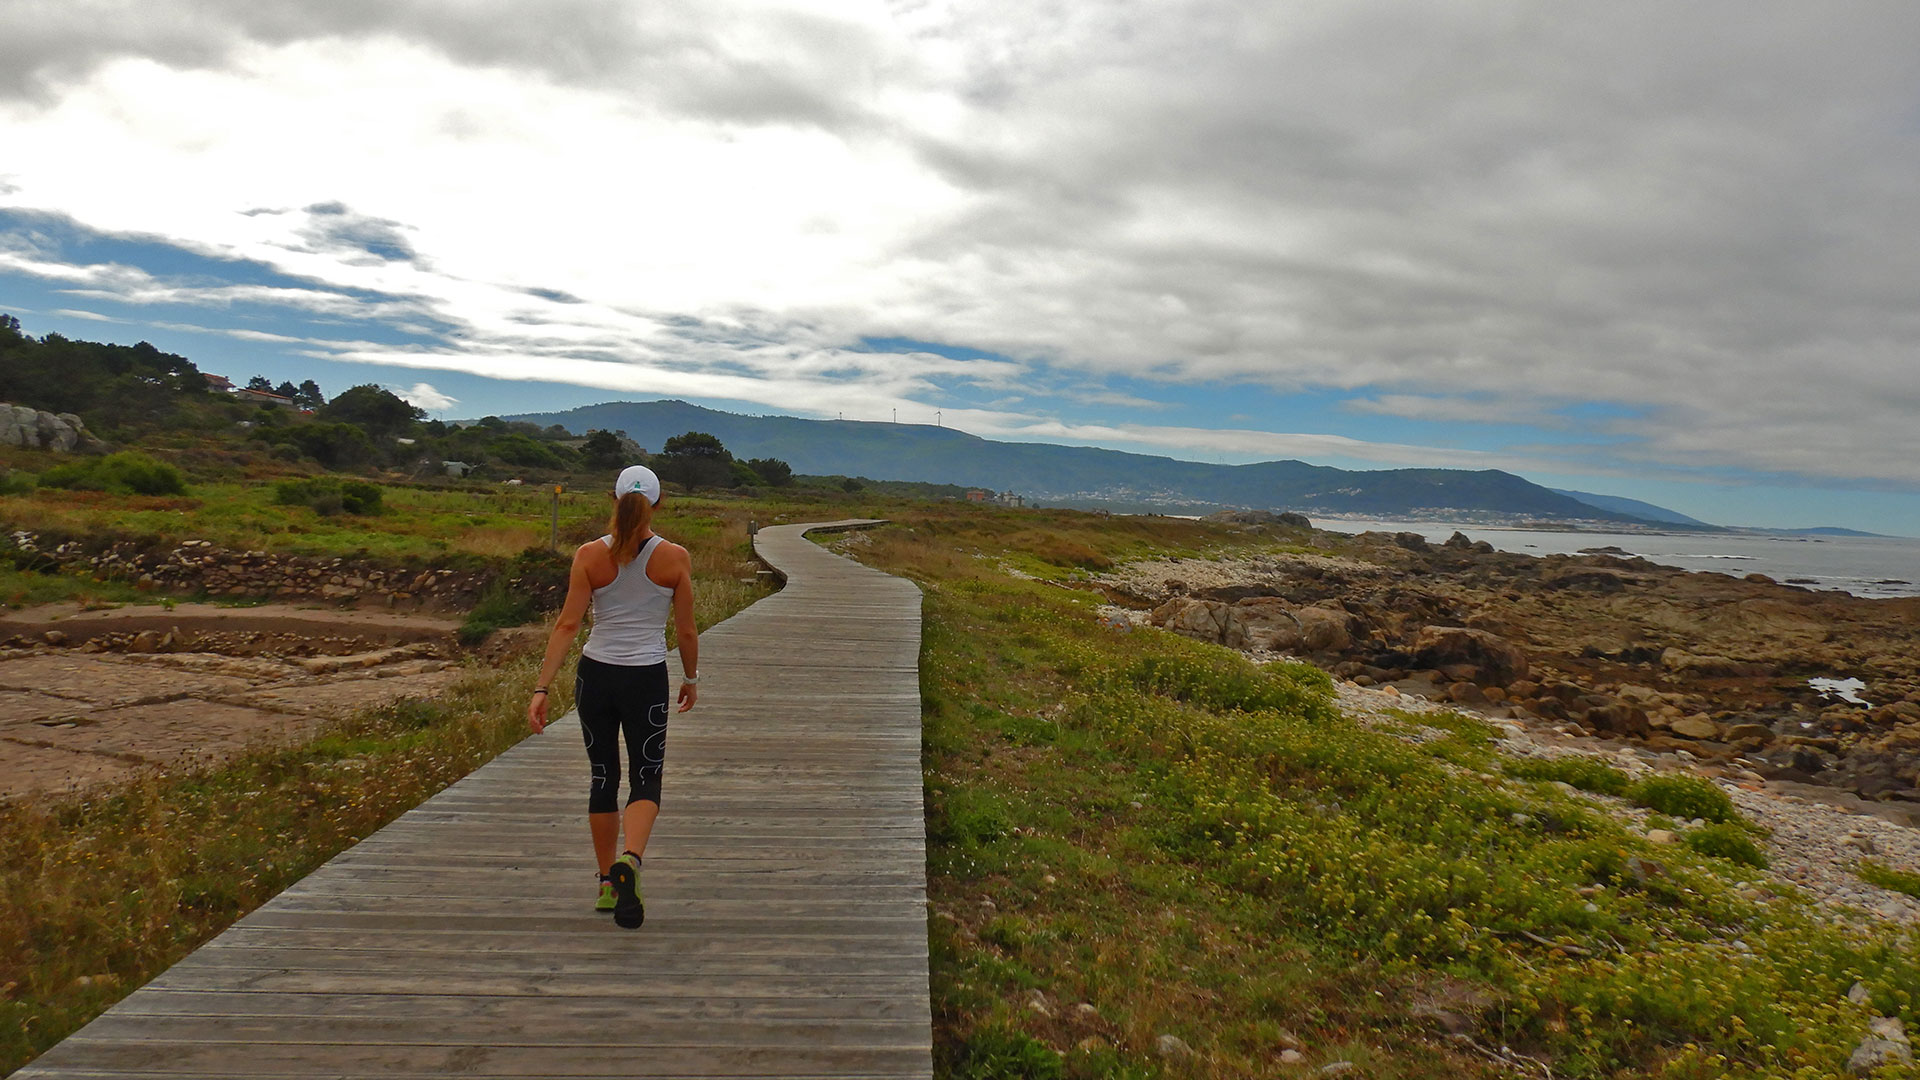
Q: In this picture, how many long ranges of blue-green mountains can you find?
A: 1